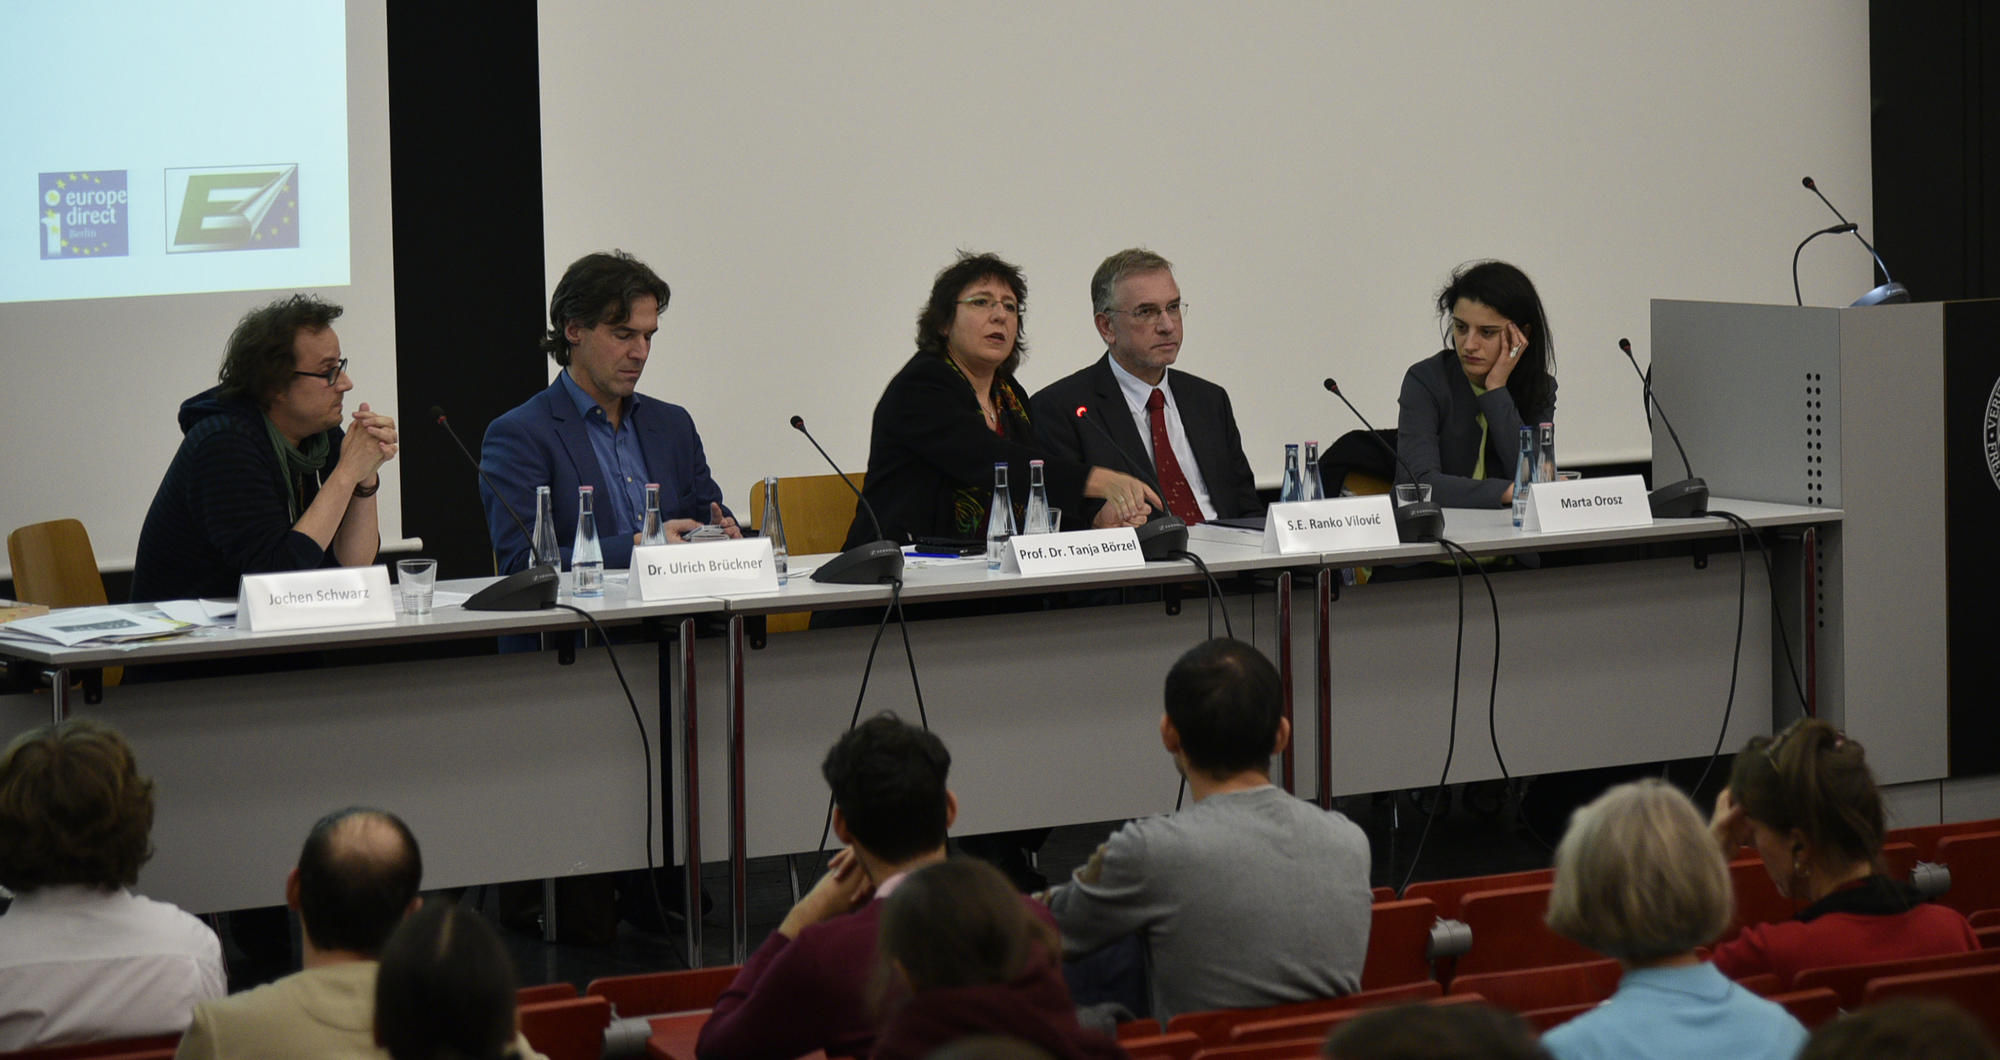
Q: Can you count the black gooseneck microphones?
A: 6